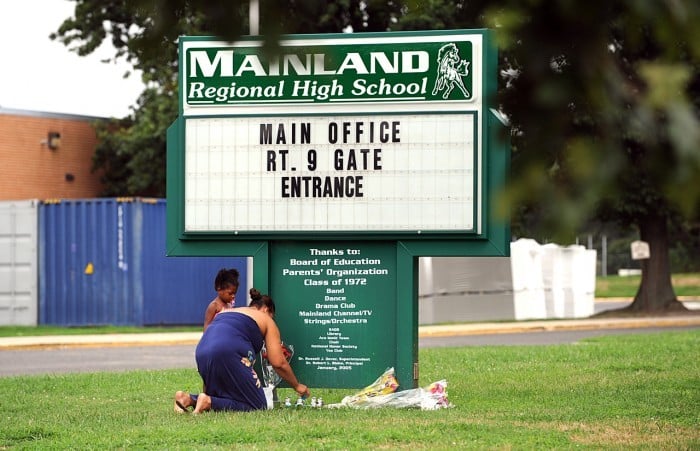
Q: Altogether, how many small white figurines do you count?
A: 4